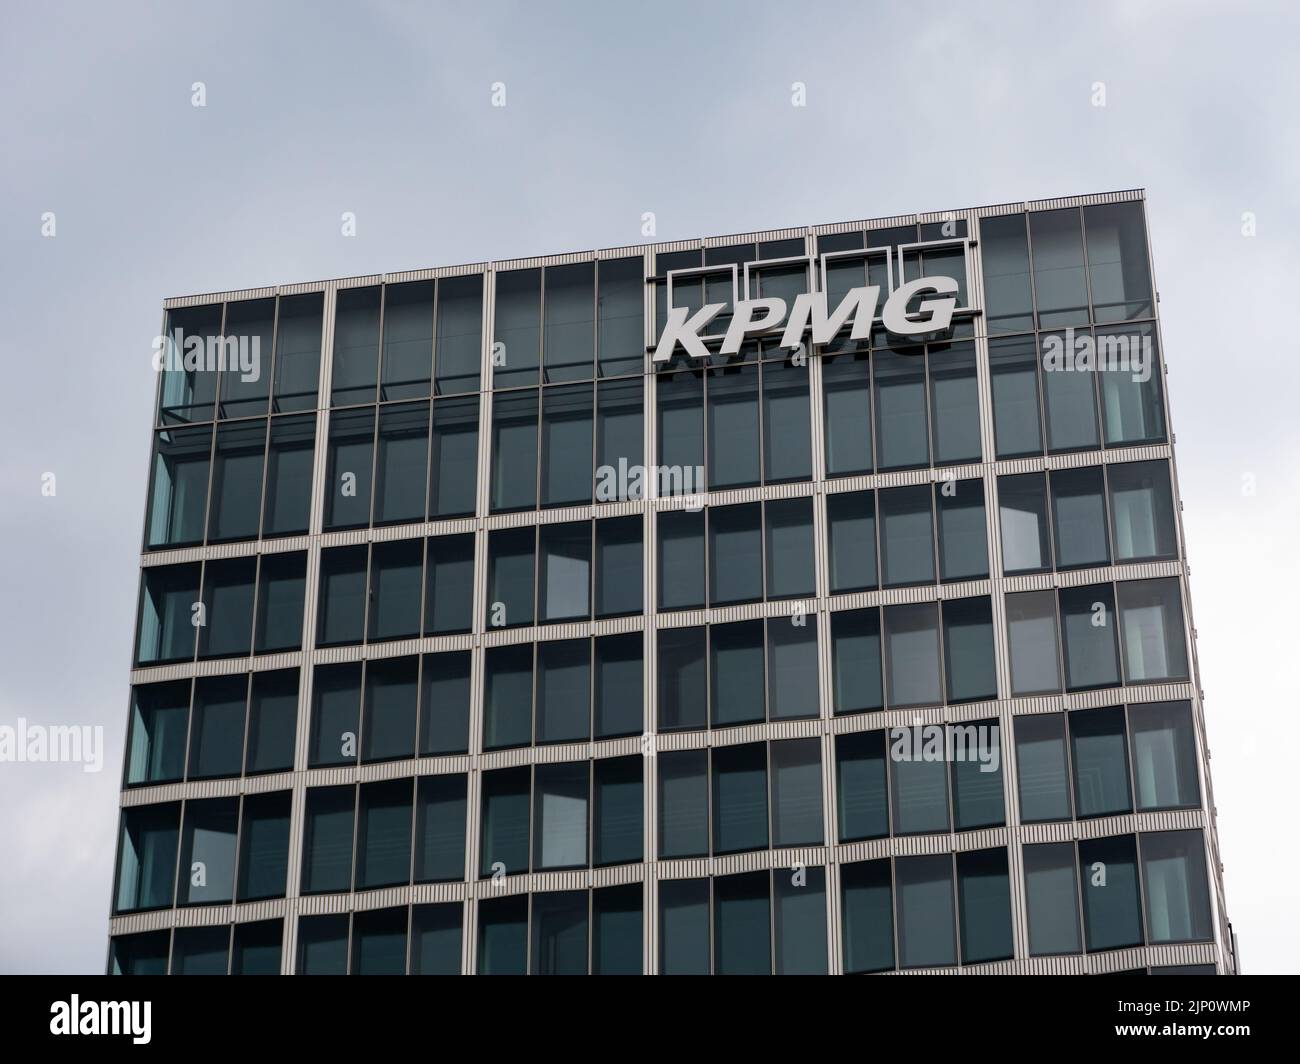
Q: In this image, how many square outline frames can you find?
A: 4